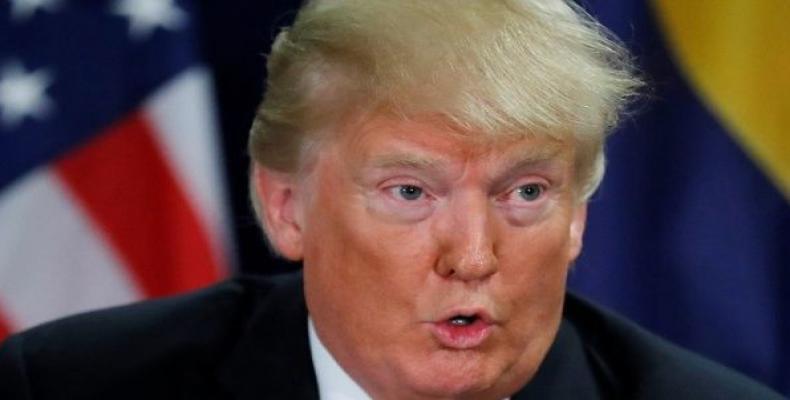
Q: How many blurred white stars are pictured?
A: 3